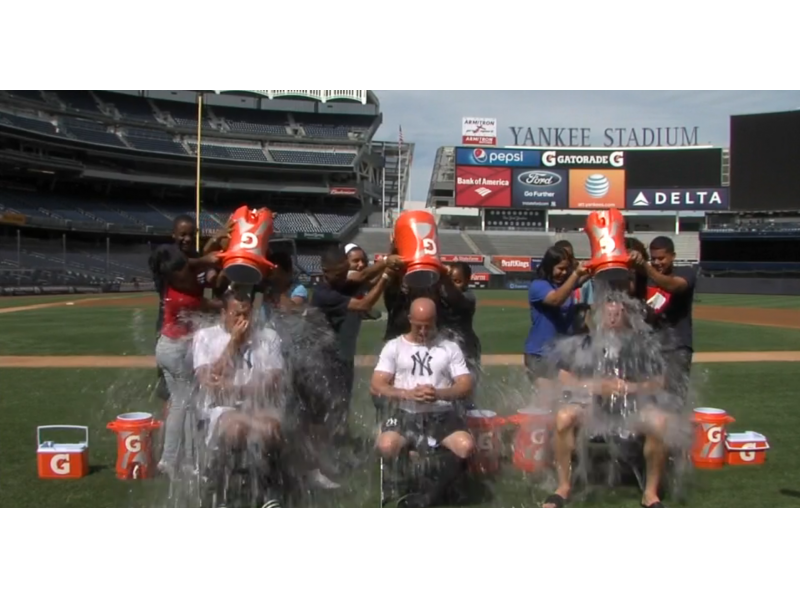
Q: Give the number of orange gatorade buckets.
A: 7